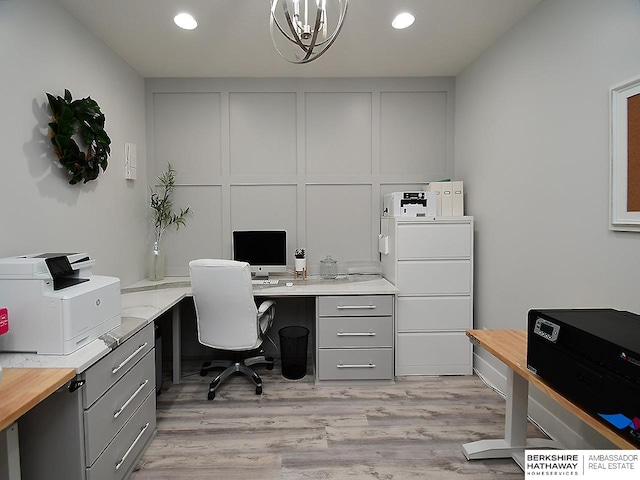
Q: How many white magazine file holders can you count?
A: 3